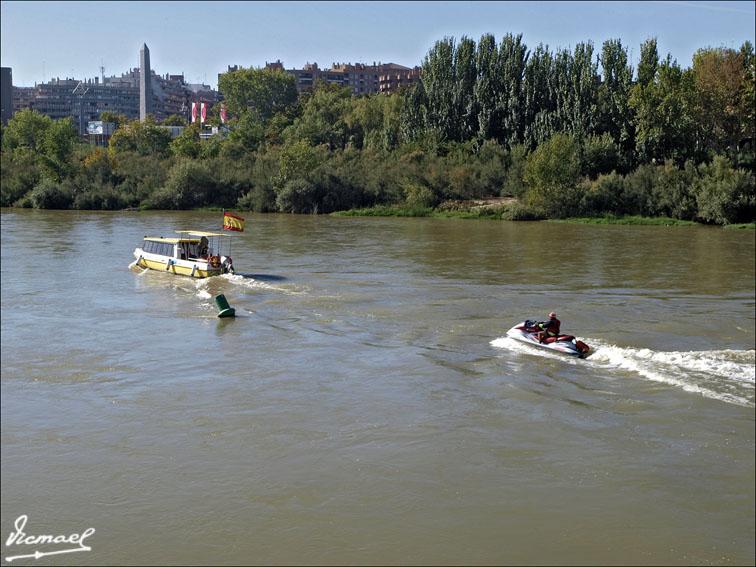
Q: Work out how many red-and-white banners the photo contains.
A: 3